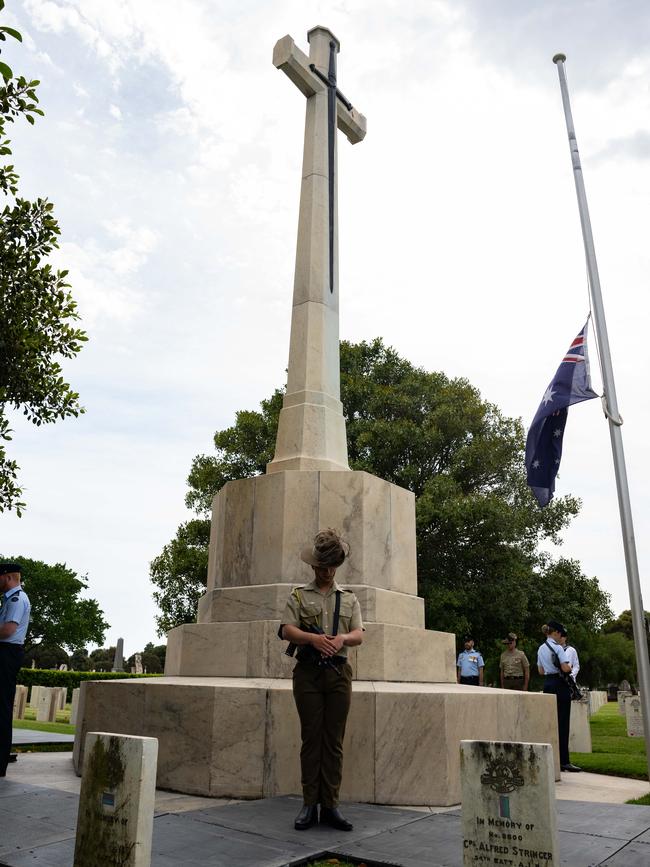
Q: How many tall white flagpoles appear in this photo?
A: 1